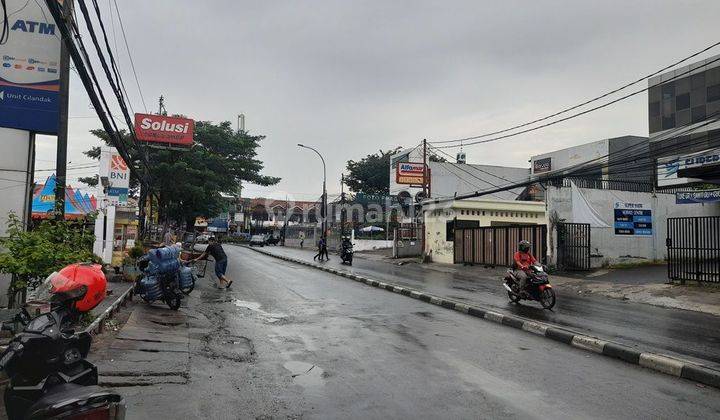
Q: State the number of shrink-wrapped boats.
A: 0